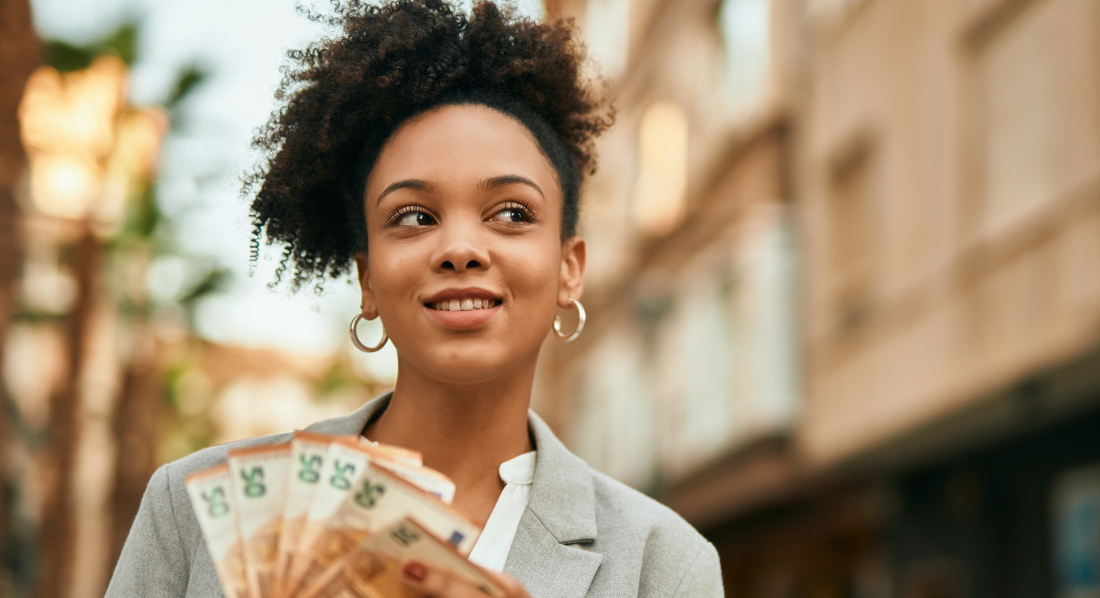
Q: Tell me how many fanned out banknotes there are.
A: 6